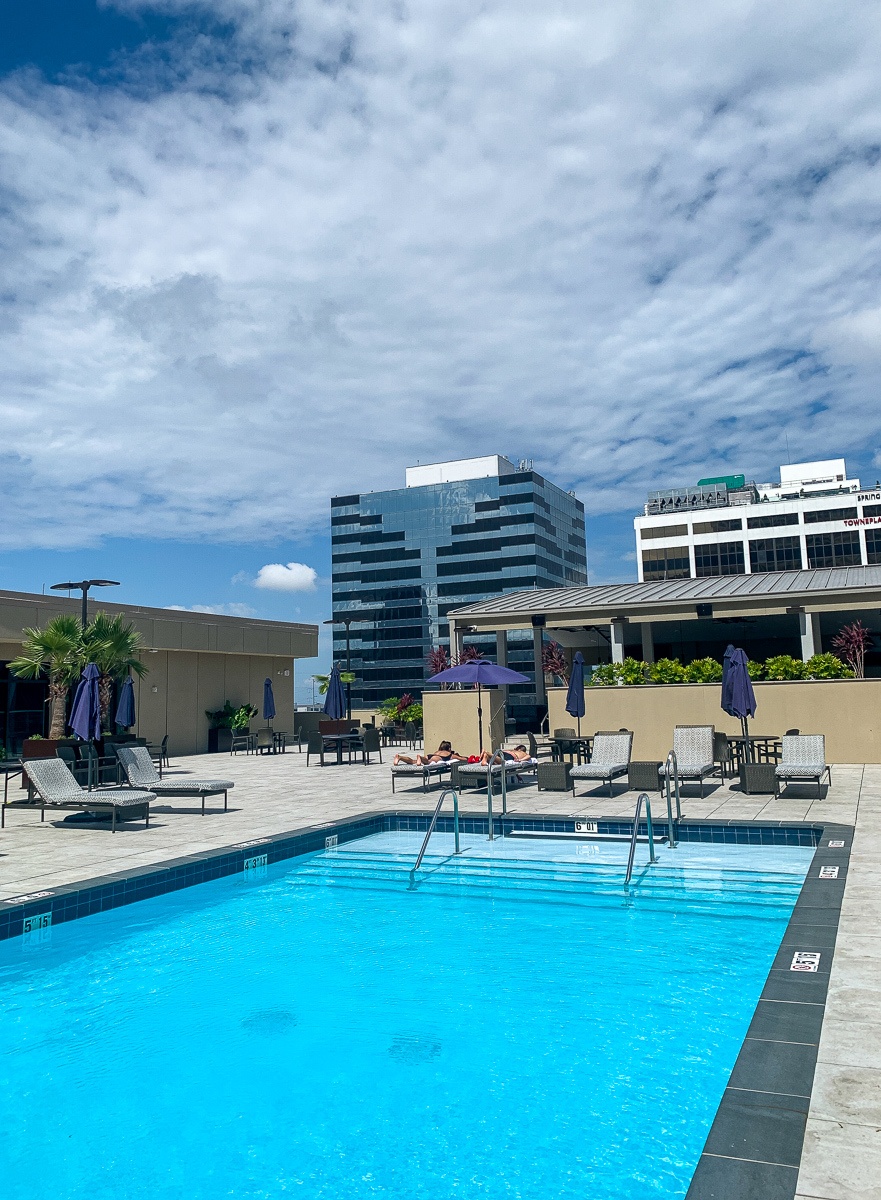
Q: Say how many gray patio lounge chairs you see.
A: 7